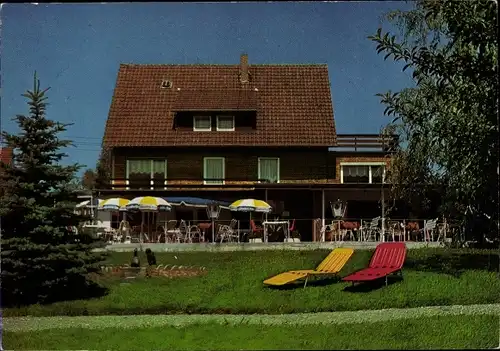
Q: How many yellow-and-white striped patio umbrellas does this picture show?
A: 3